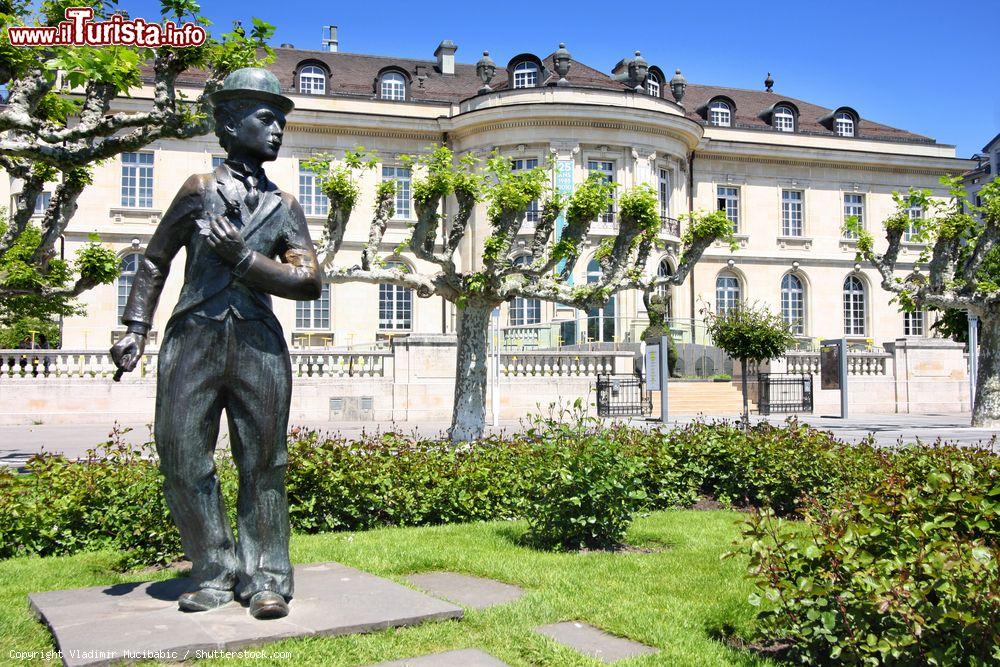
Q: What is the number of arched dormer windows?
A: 7